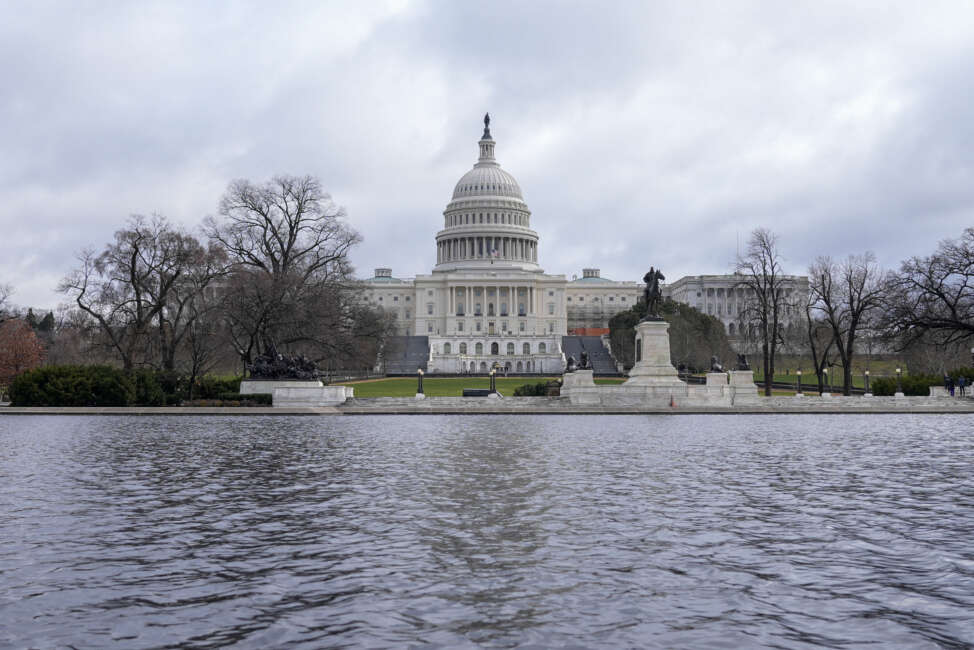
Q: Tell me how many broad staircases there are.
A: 2